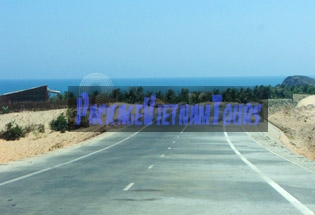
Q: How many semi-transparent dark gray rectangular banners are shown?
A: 1